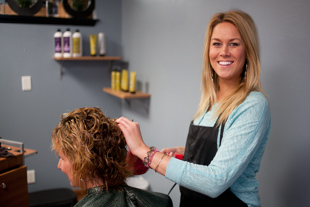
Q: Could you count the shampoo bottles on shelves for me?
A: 9